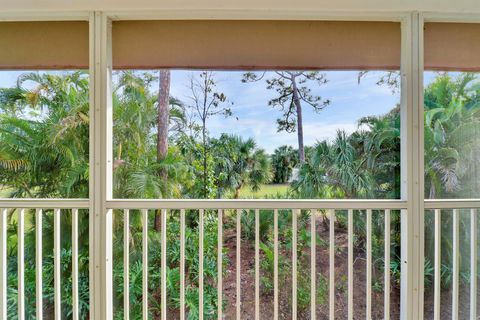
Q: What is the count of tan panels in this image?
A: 3